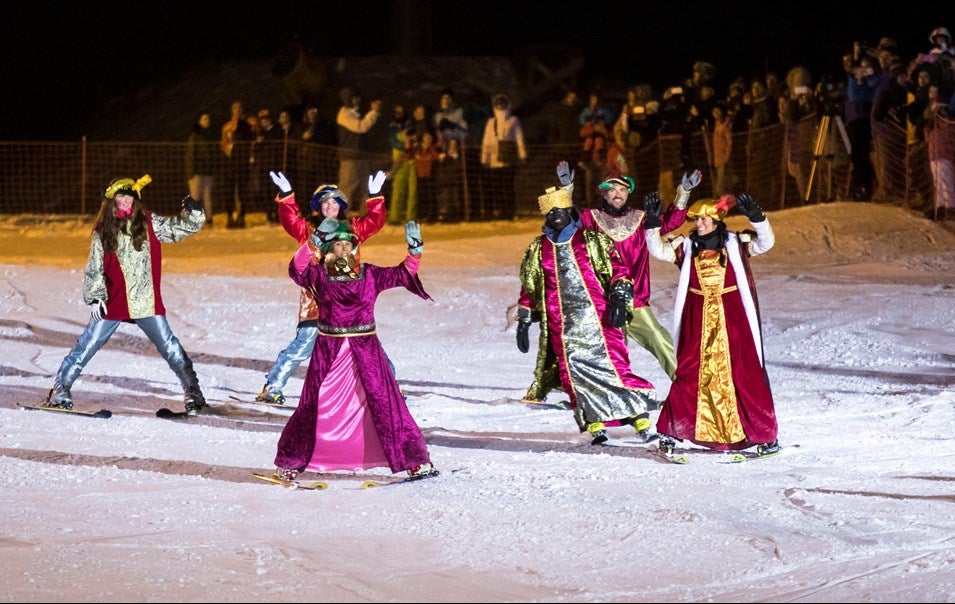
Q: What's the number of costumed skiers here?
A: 6